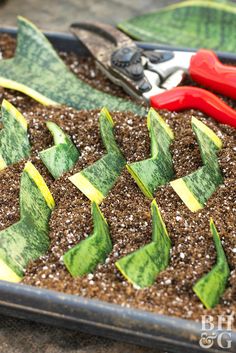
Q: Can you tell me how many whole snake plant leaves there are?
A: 1